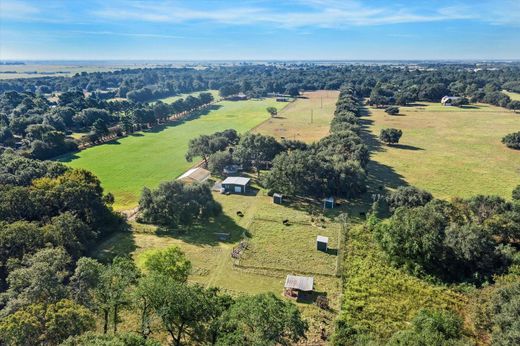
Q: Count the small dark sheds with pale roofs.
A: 3